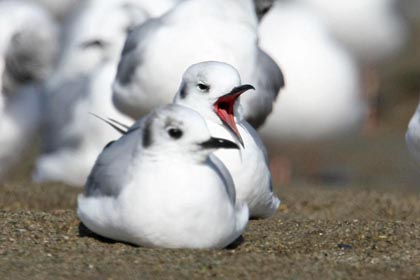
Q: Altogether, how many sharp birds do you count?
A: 2